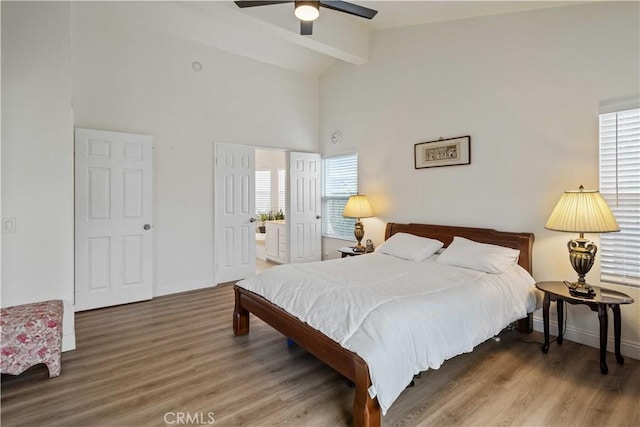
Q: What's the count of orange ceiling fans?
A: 0